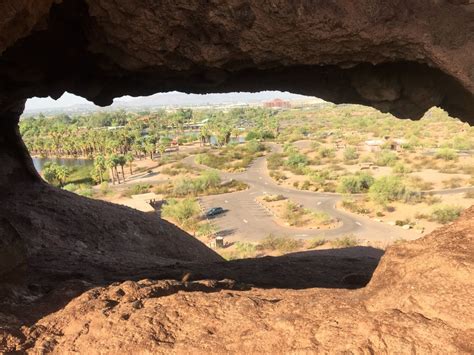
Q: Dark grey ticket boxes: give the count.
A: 1